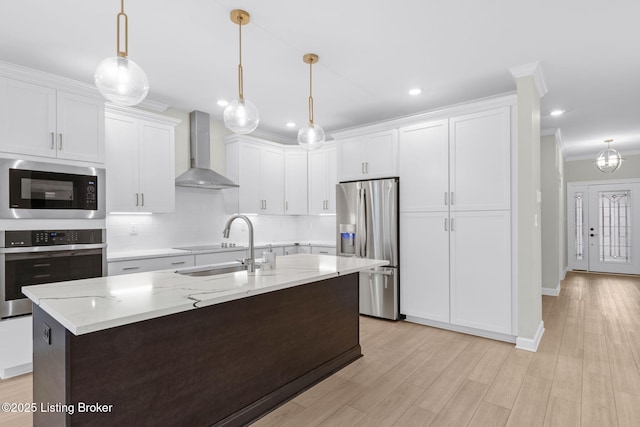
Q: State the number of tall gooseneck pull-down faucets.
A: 1